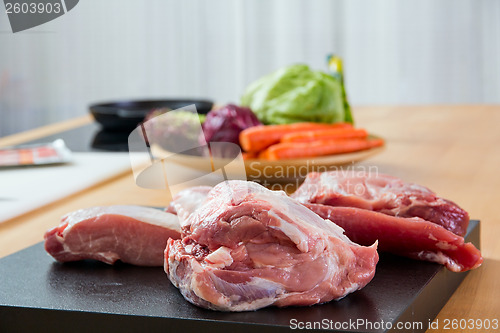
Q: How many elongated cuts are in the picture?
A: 2